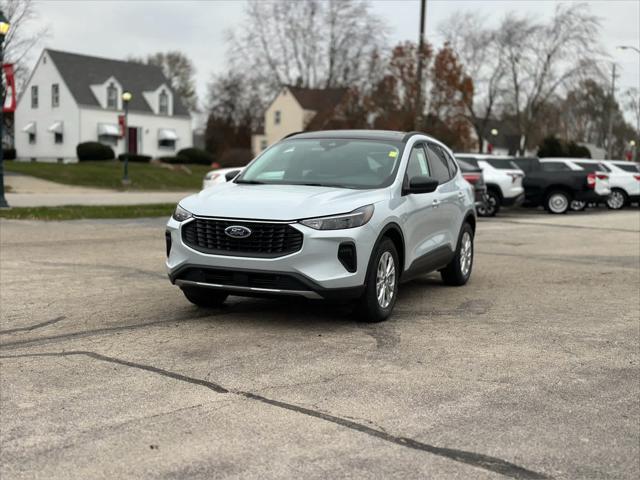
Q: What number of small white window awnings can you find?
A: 4